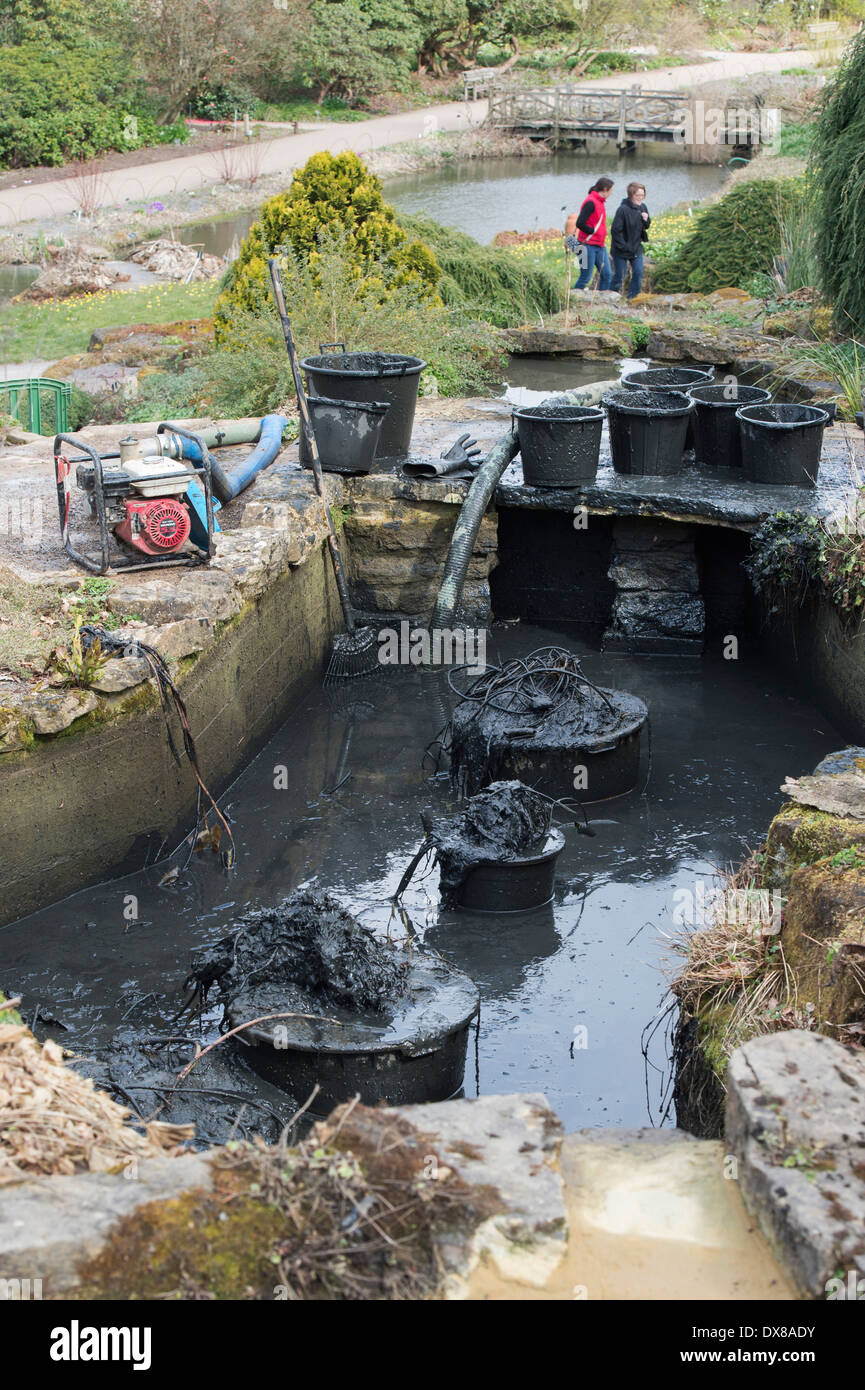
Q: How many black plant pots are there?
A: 10